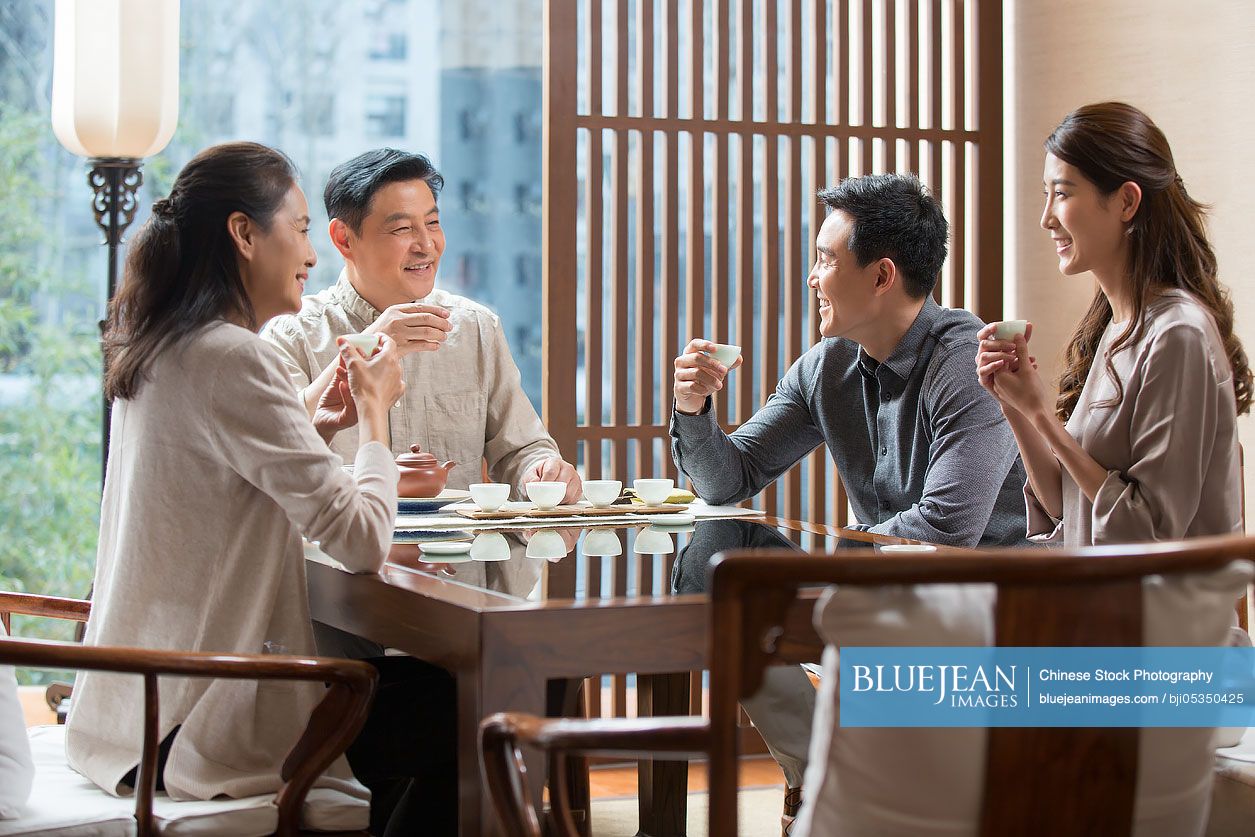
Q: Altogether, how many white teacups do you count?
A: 7